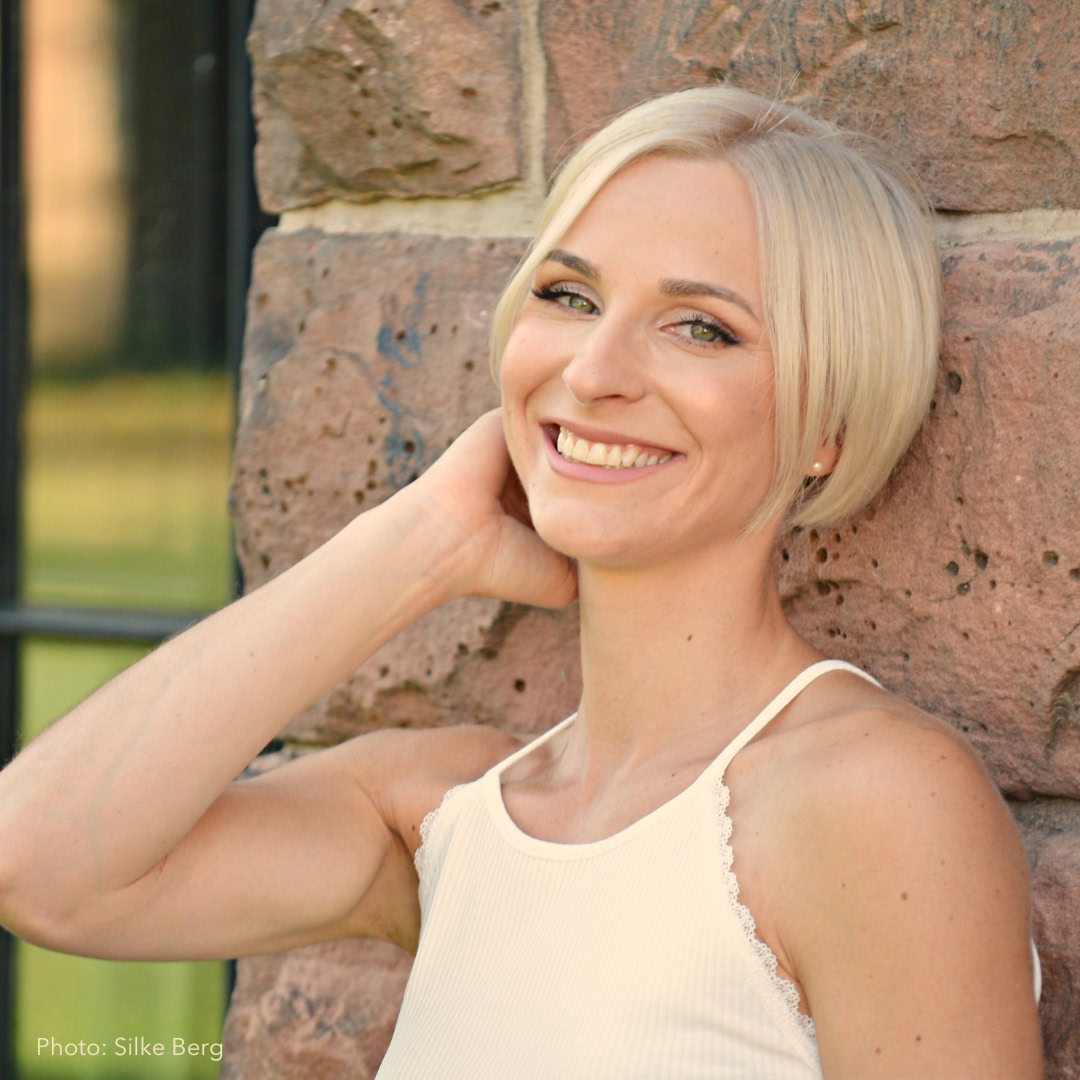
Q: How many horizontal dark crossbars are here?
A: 1